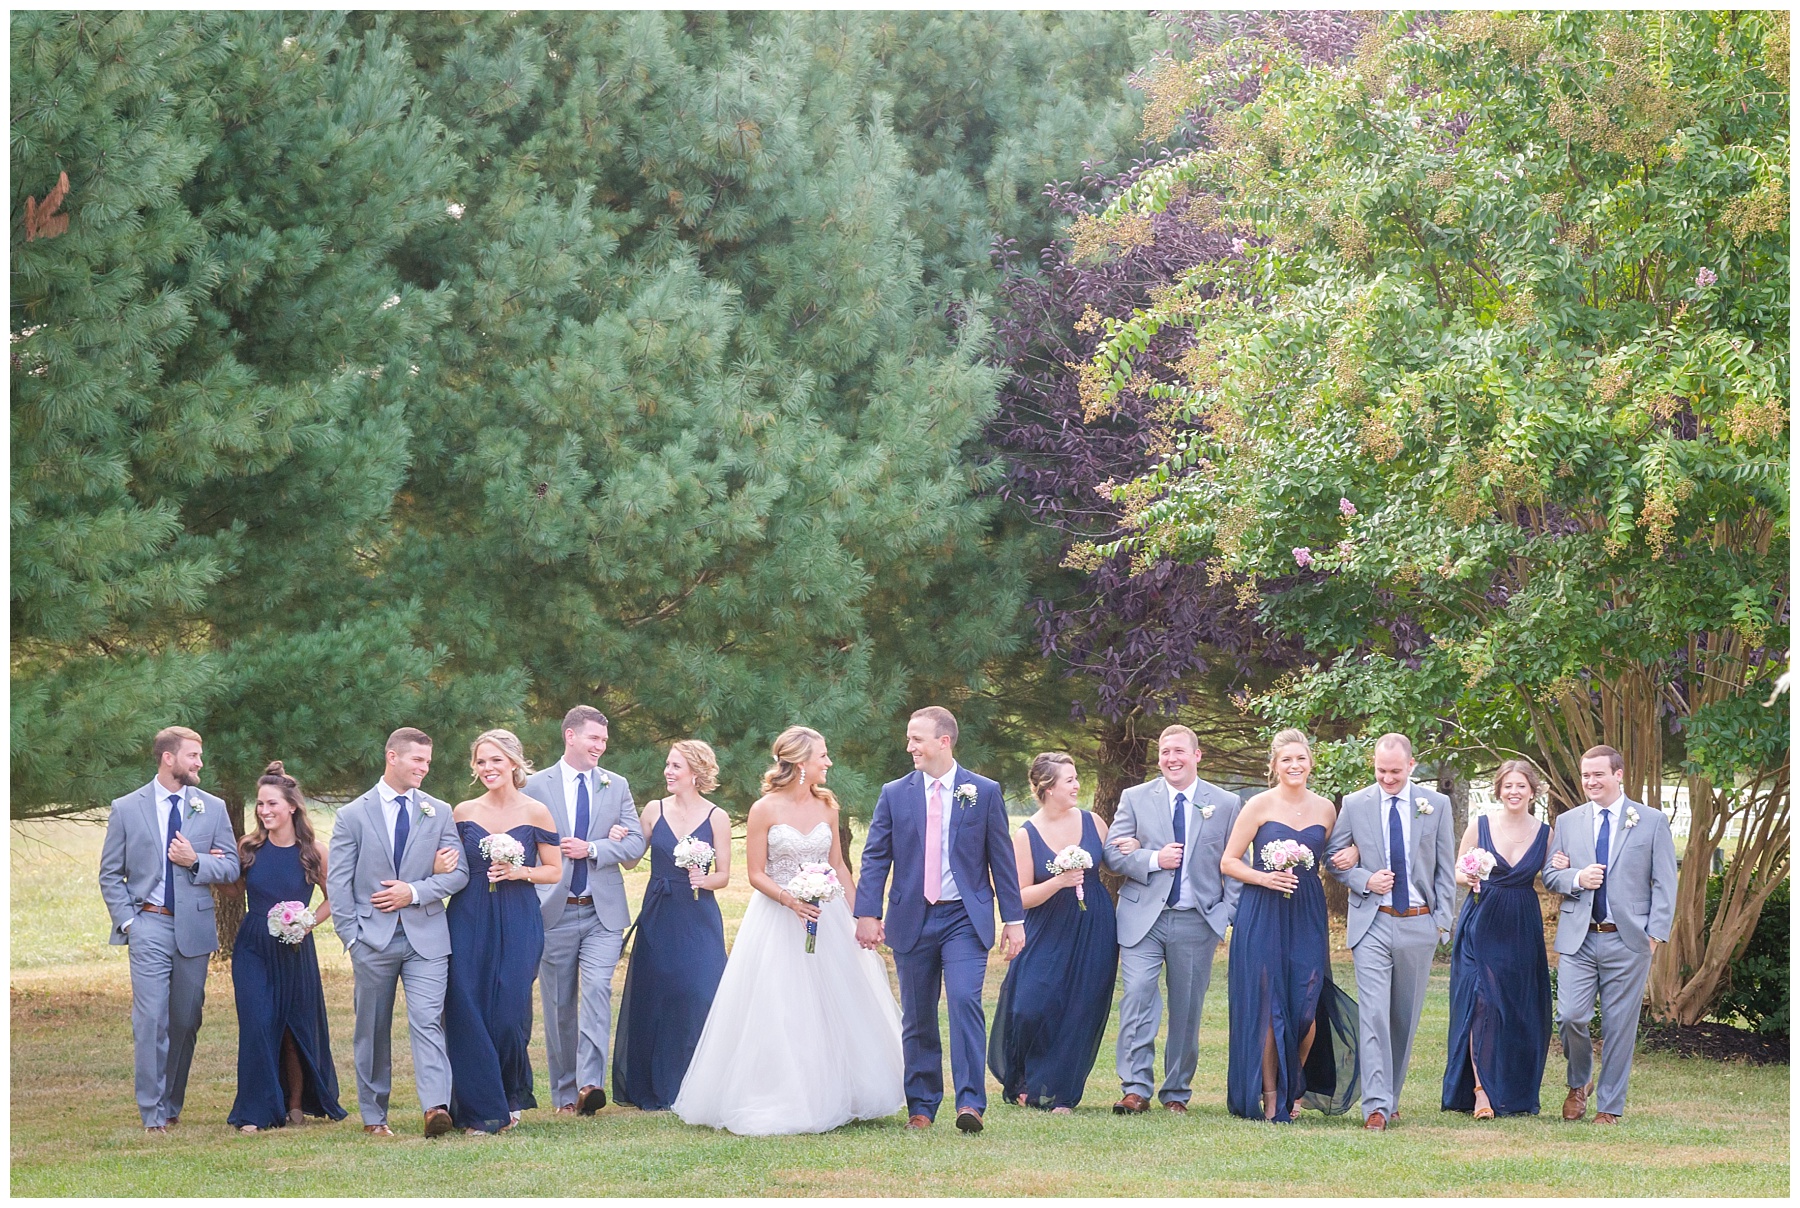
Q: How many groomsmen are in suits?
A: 6